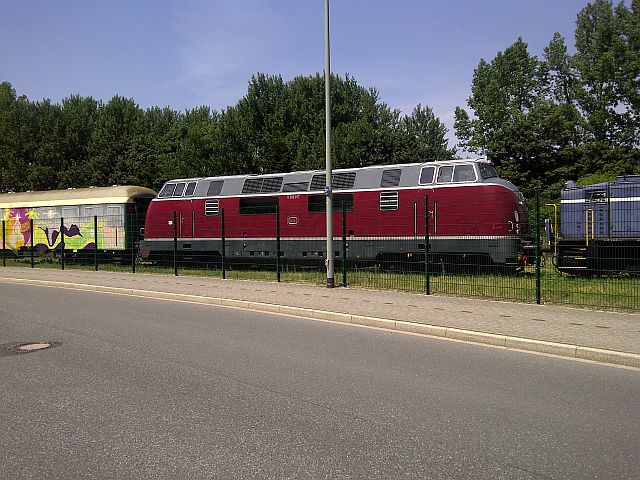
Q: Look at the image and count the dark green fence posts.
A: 11